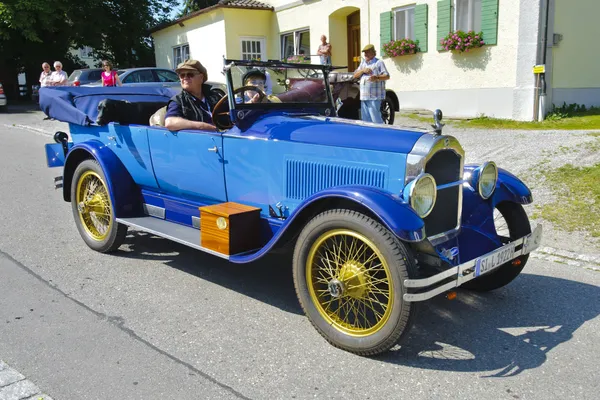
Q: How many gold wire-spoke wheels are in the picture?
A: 2